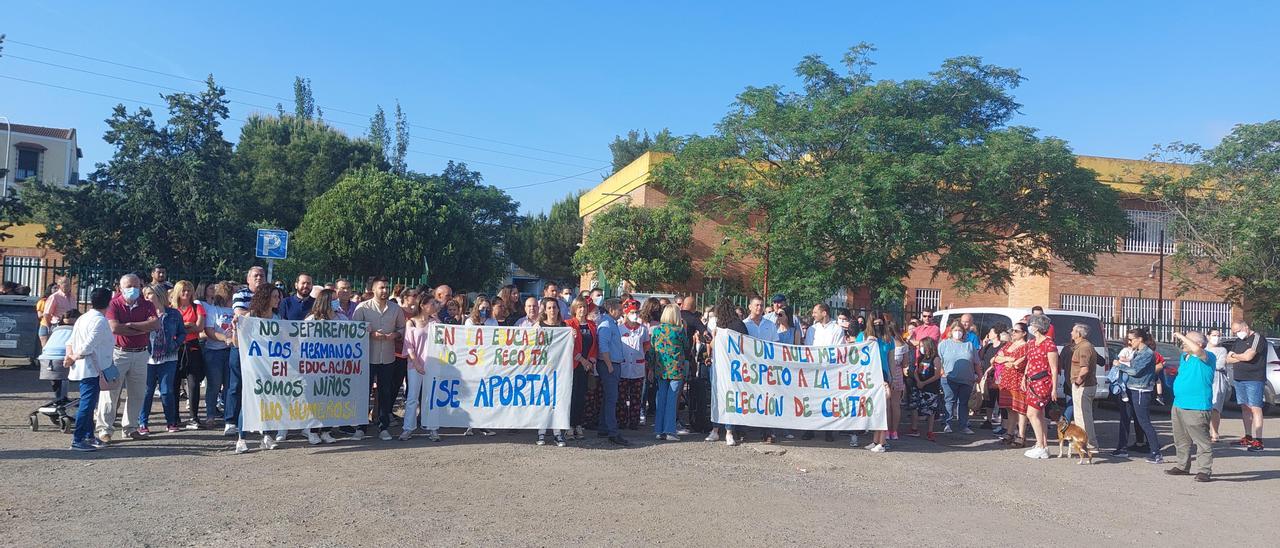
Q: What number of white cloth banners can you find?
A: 3